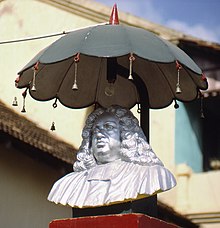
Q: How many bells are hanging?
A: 8